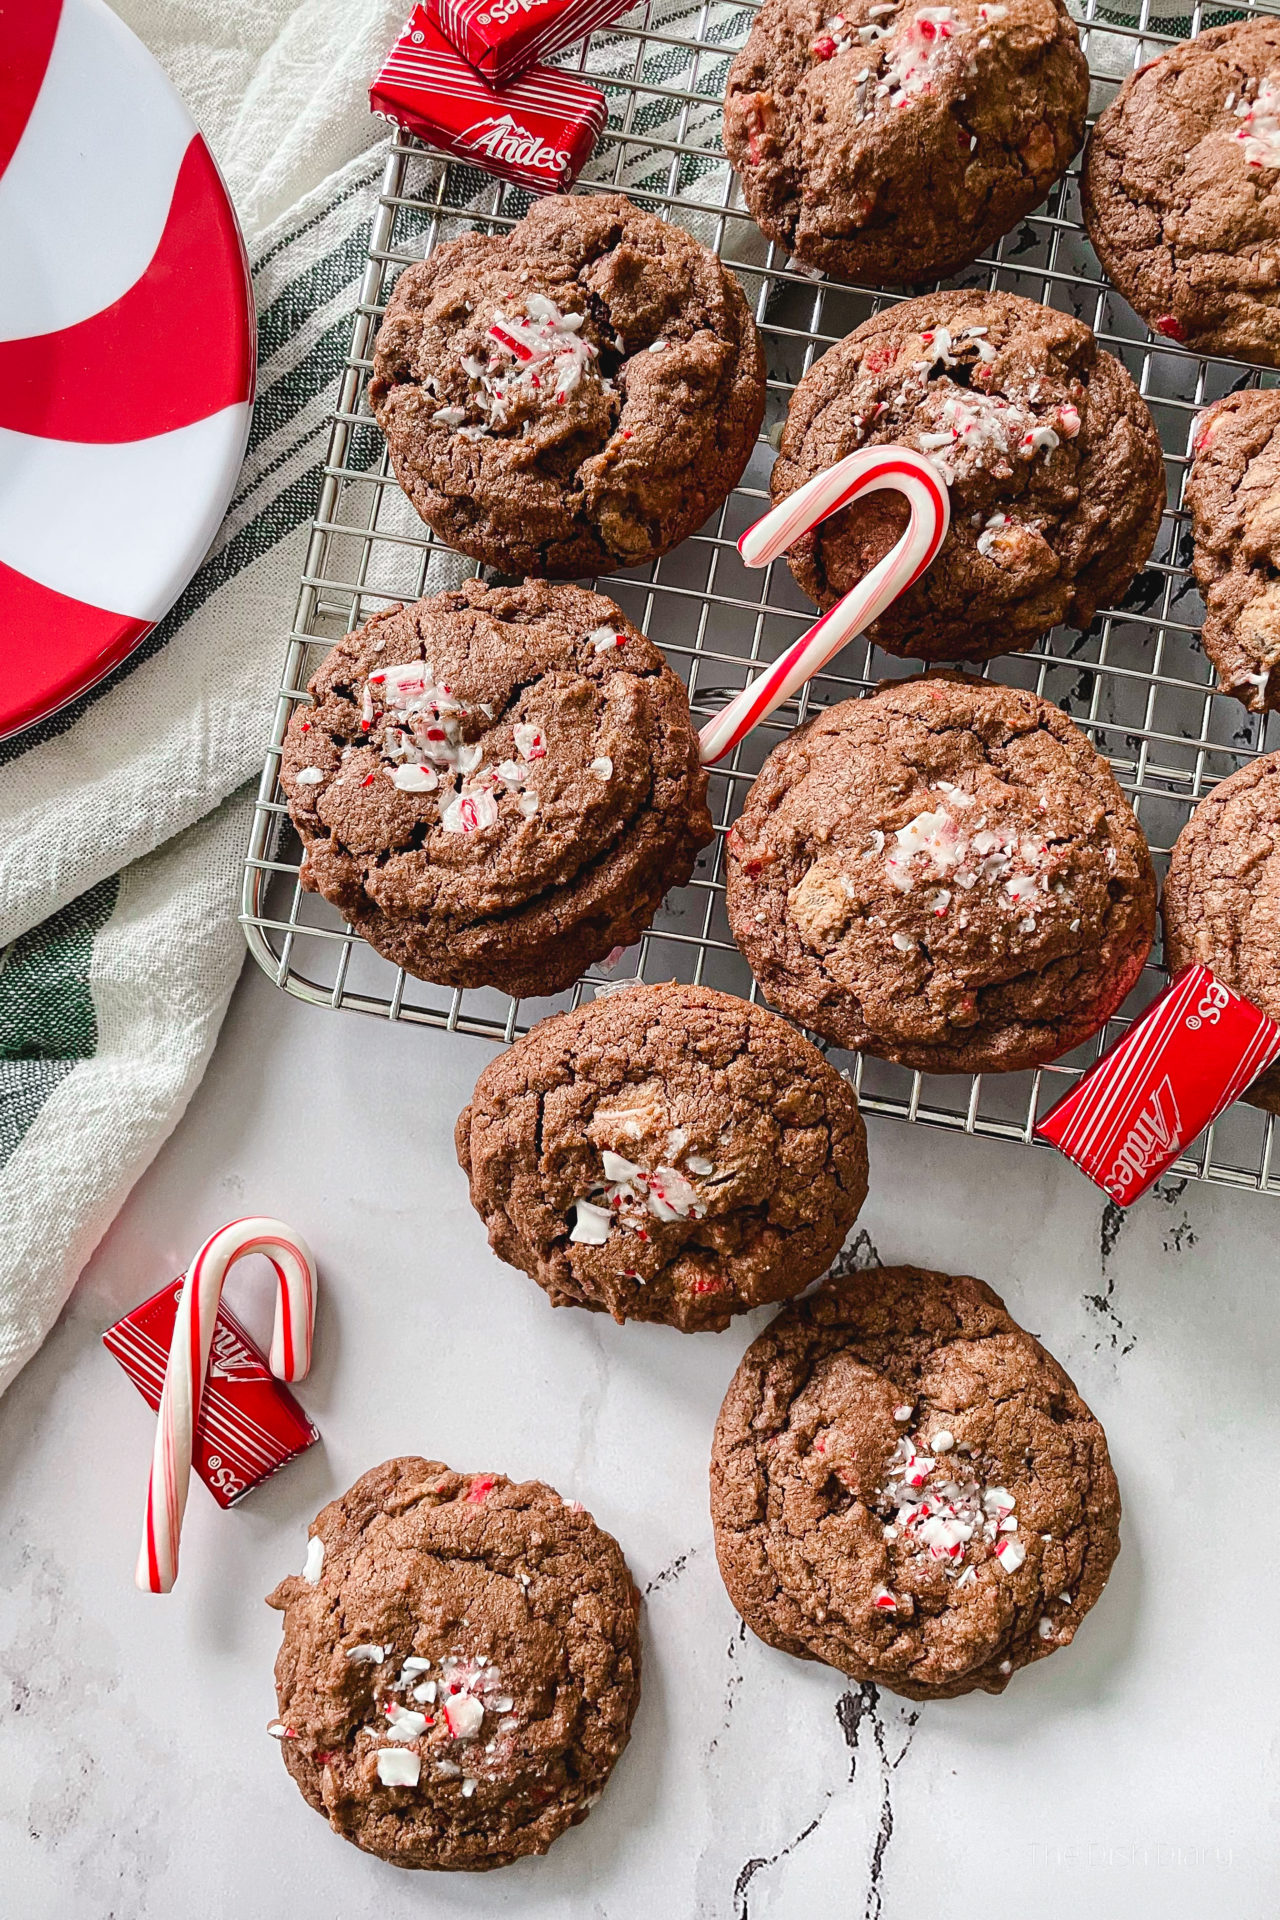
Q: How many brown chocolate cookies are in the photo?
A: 11